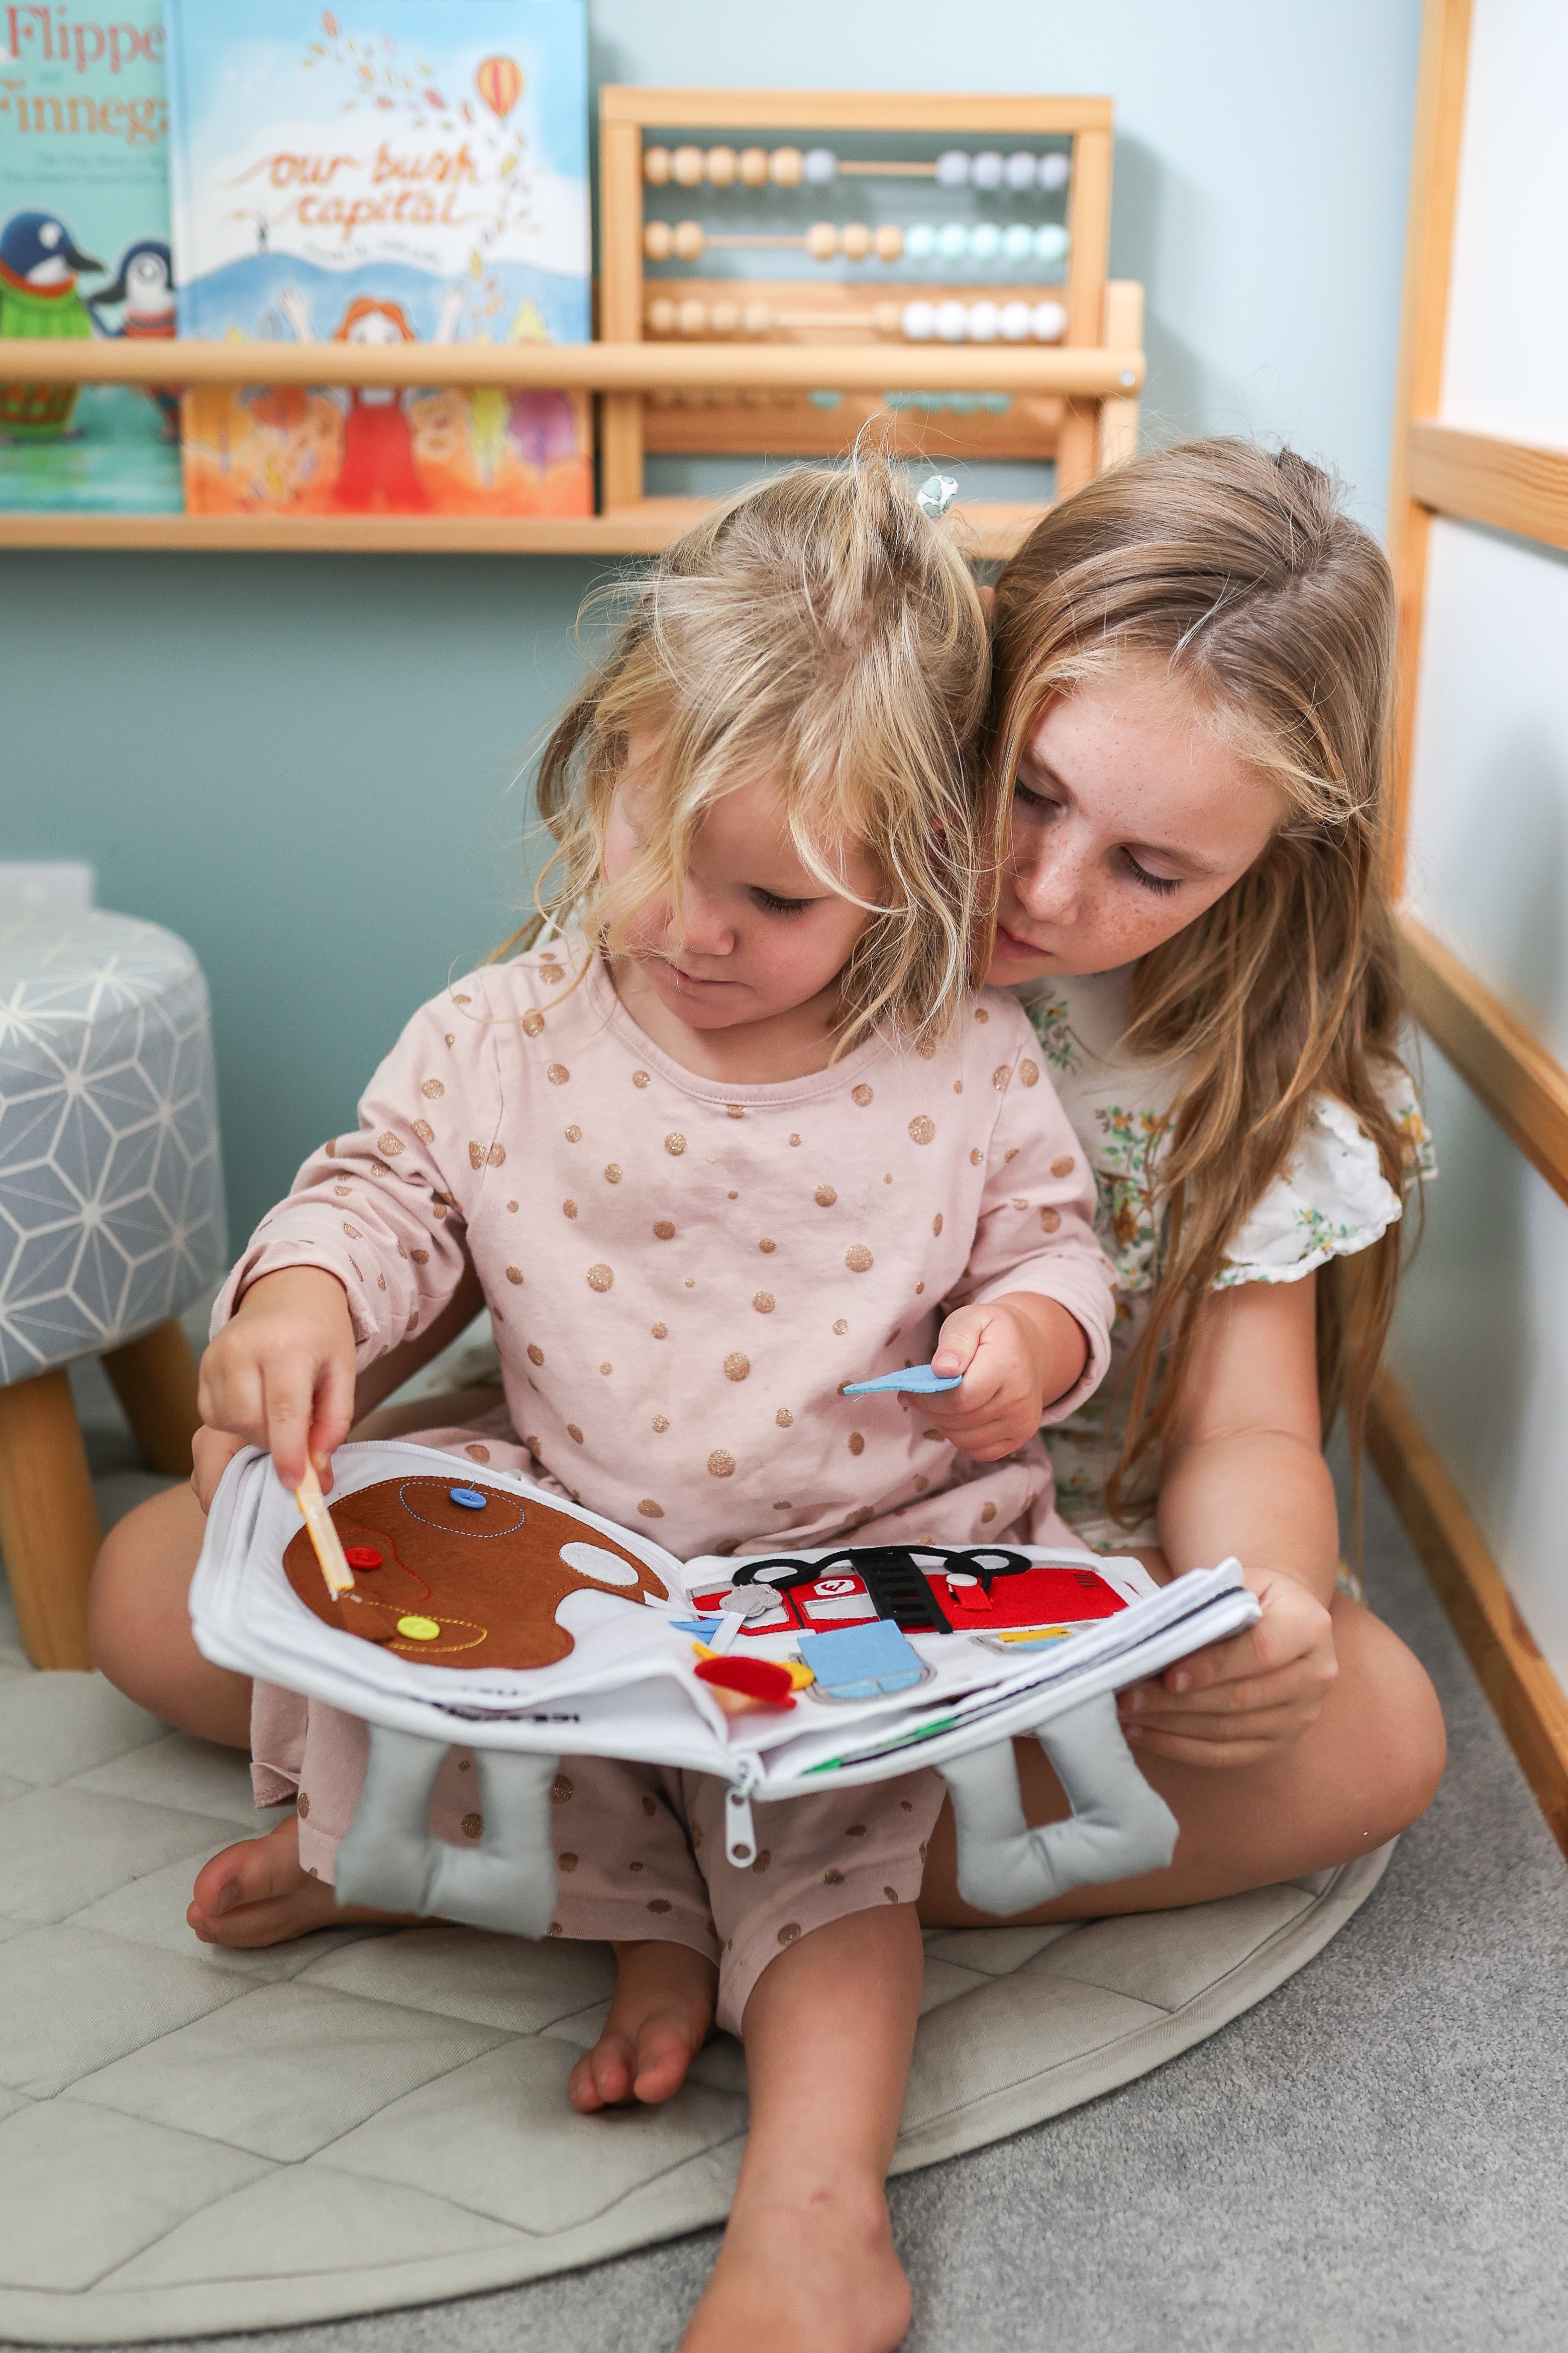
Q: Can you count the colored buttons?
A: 3